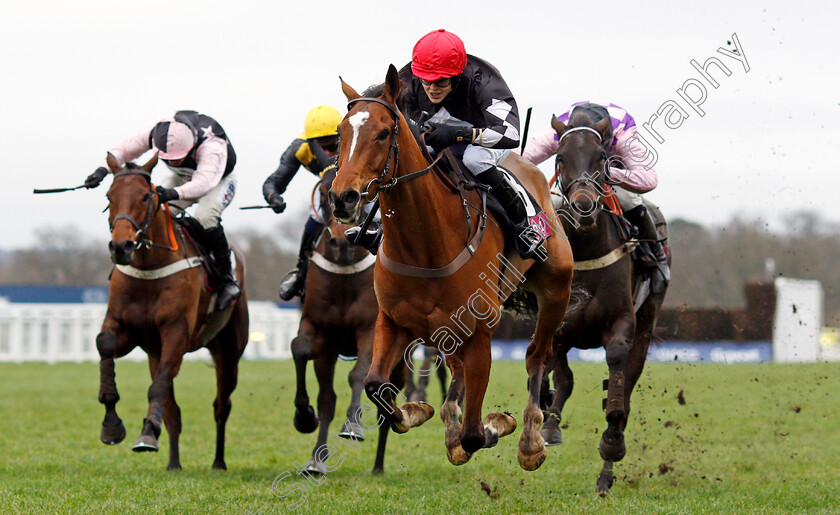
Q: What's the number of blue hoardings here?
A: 2